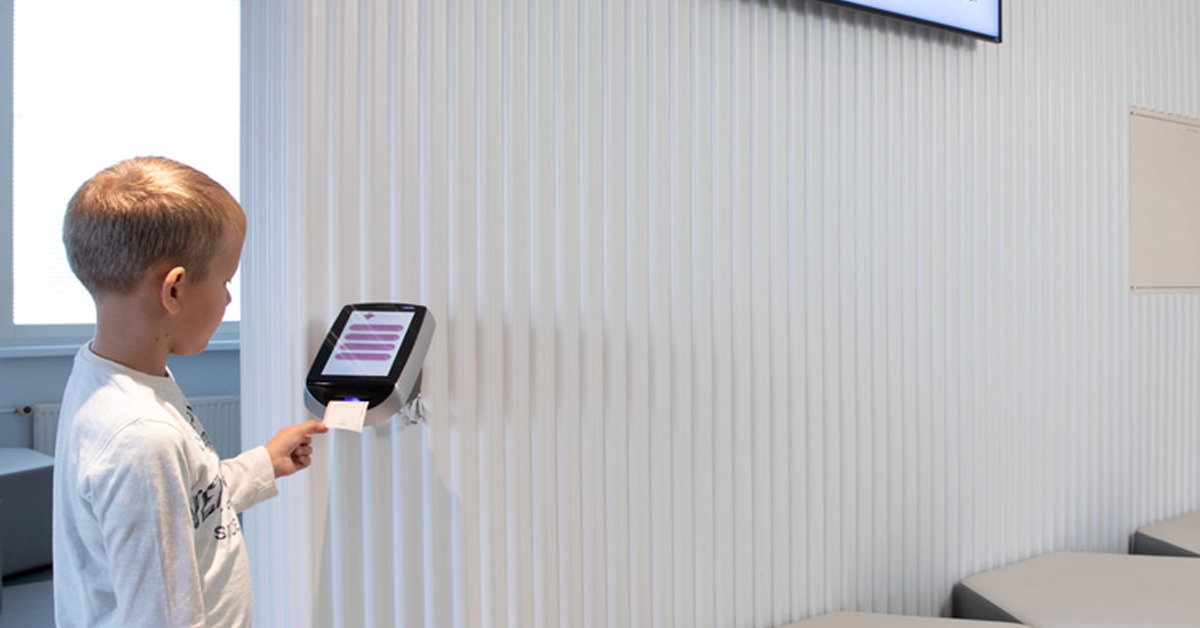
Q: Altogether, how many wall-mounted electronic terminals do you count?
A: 1